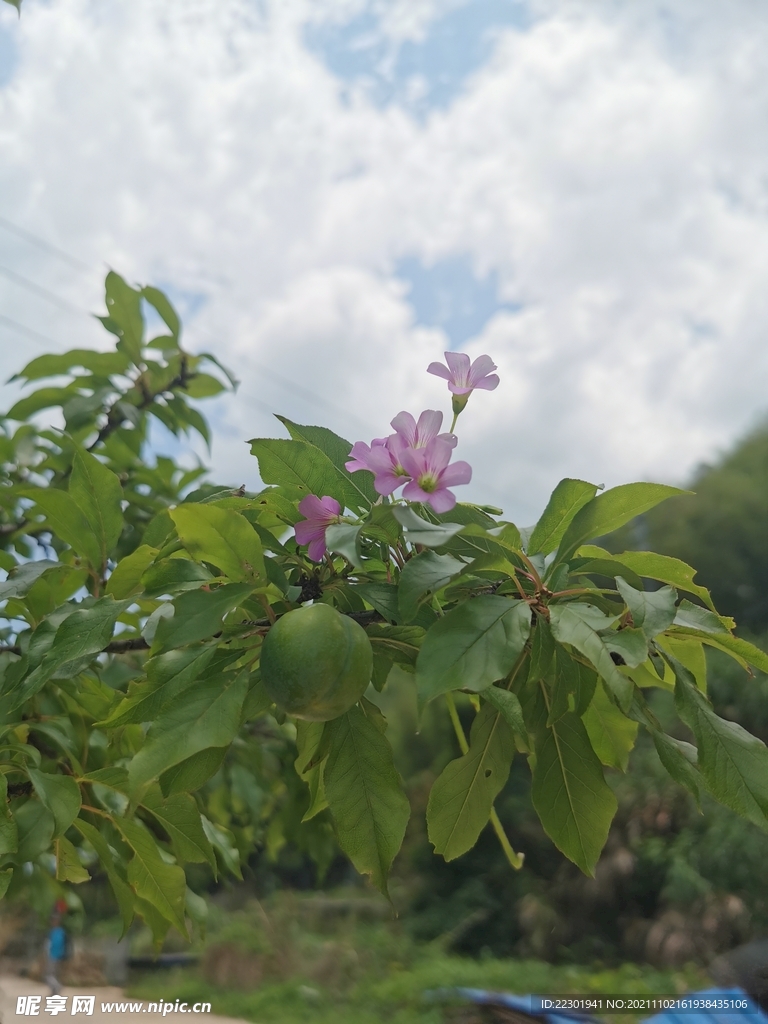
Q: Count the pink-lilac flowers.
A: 6